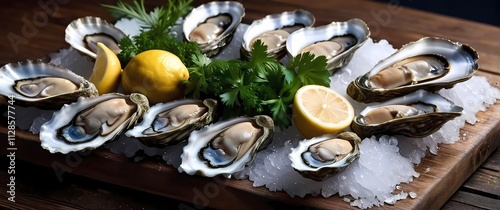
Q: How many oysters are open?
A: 11